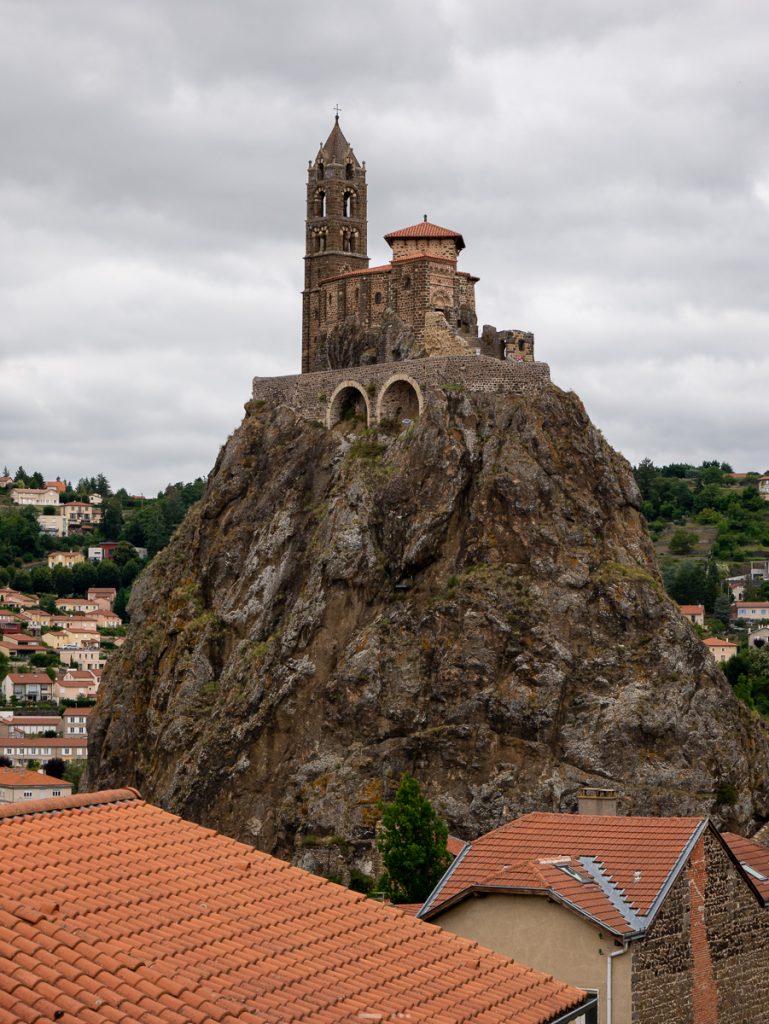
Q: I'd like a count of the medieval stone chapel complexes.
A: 1